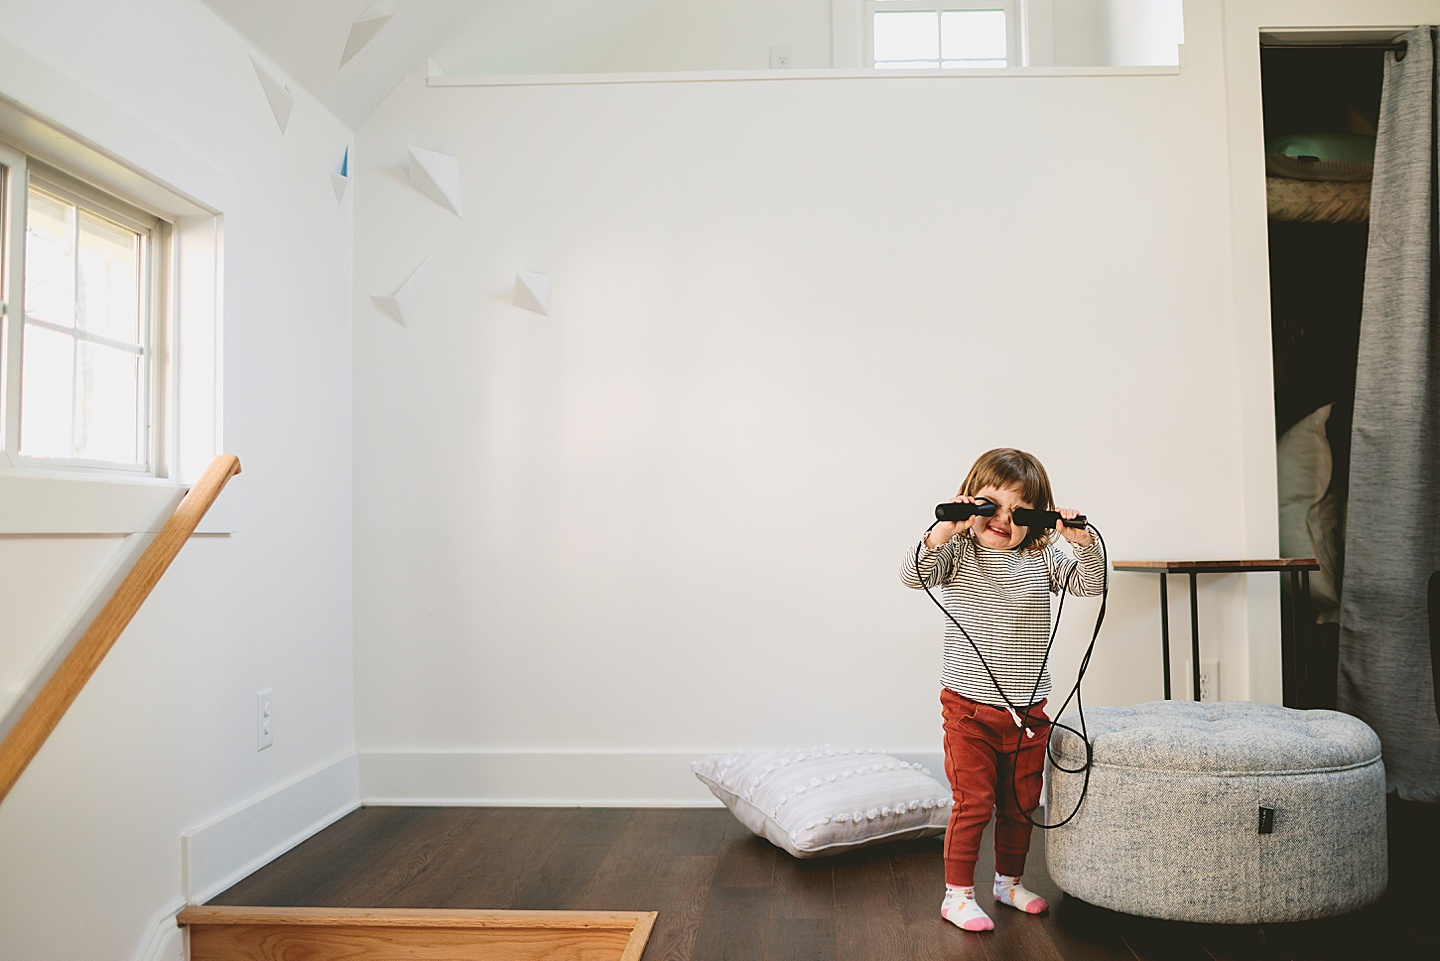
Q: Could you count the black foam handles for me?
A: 2